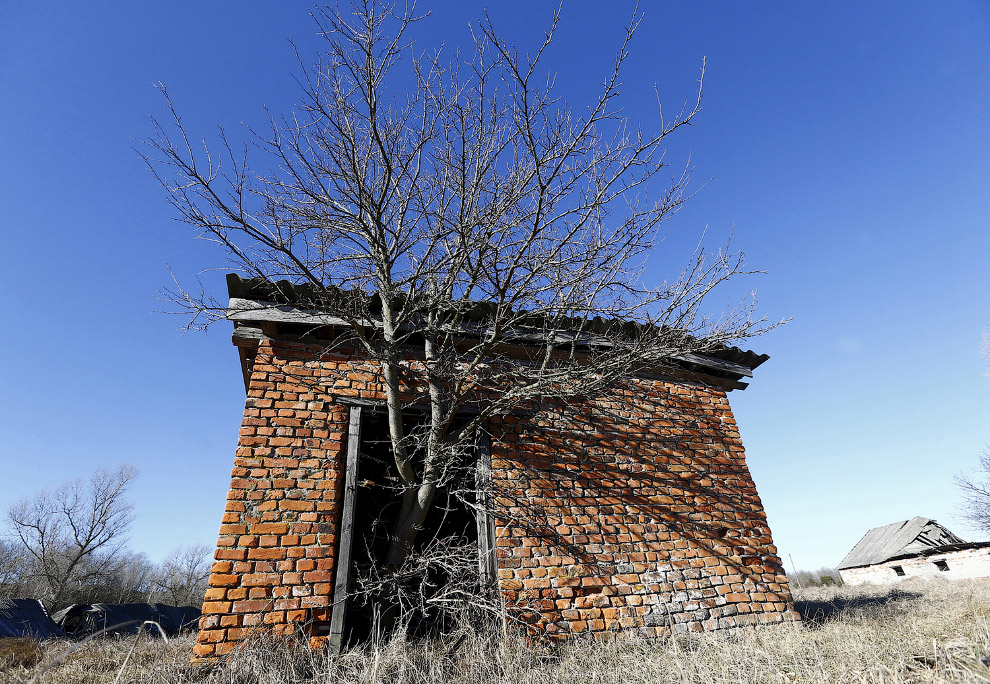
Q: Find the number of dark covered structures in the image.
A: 2